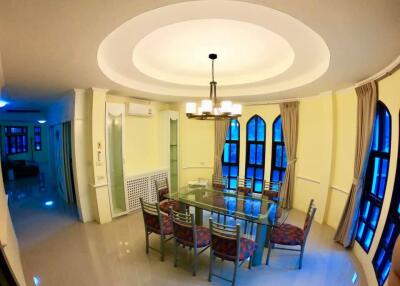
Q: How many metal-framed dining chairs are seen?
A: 8